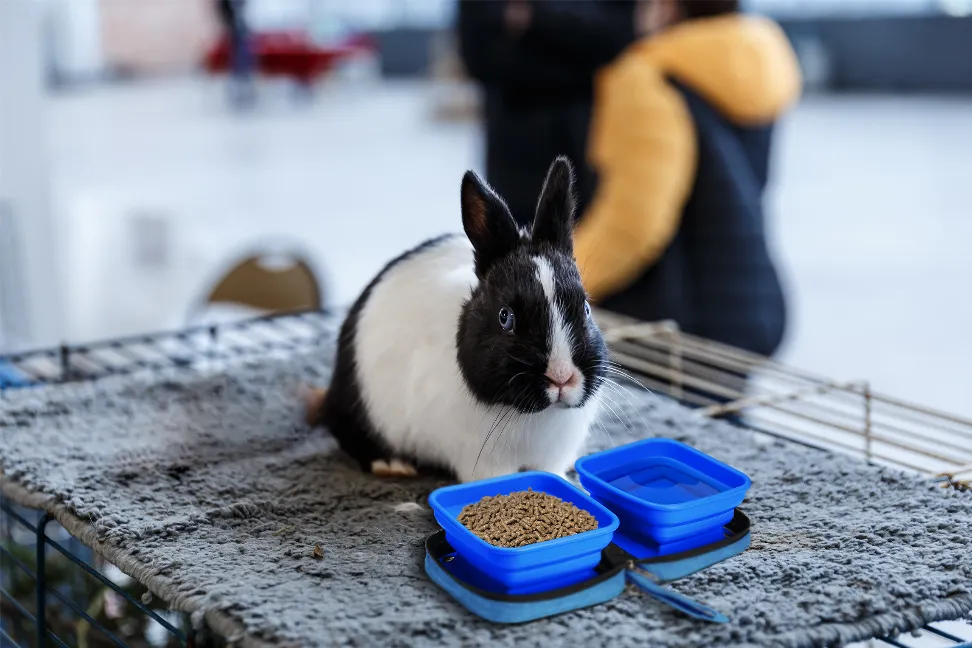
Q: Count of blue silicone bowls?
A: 2